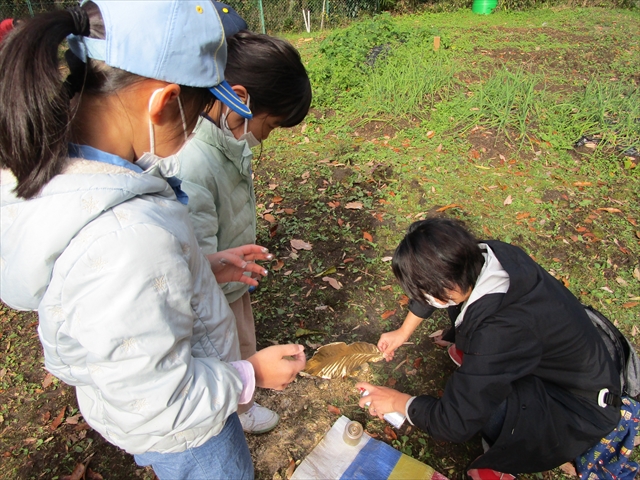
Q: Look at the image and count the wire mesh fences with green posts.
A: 1